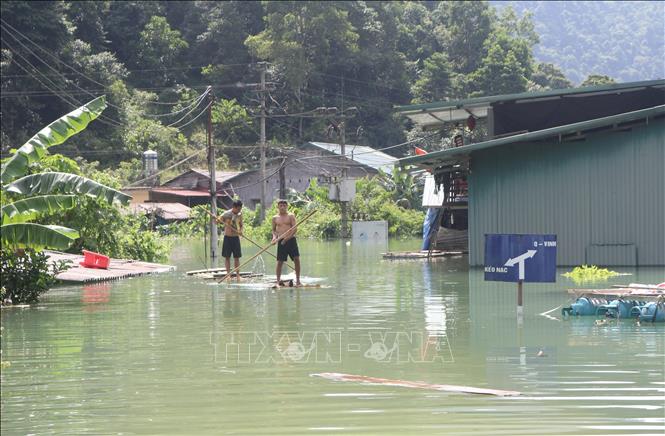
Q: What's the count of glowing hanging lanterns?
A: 0